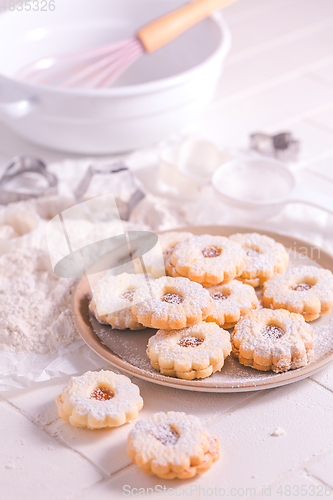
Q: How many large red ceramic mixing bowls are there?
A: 0